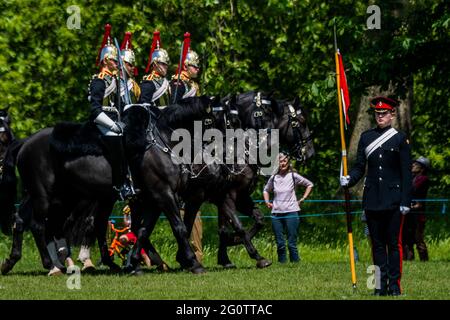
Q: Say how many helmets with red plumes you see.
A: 4